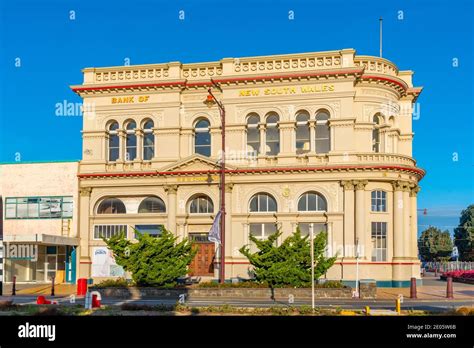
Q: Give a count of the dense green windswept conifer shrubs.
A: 2